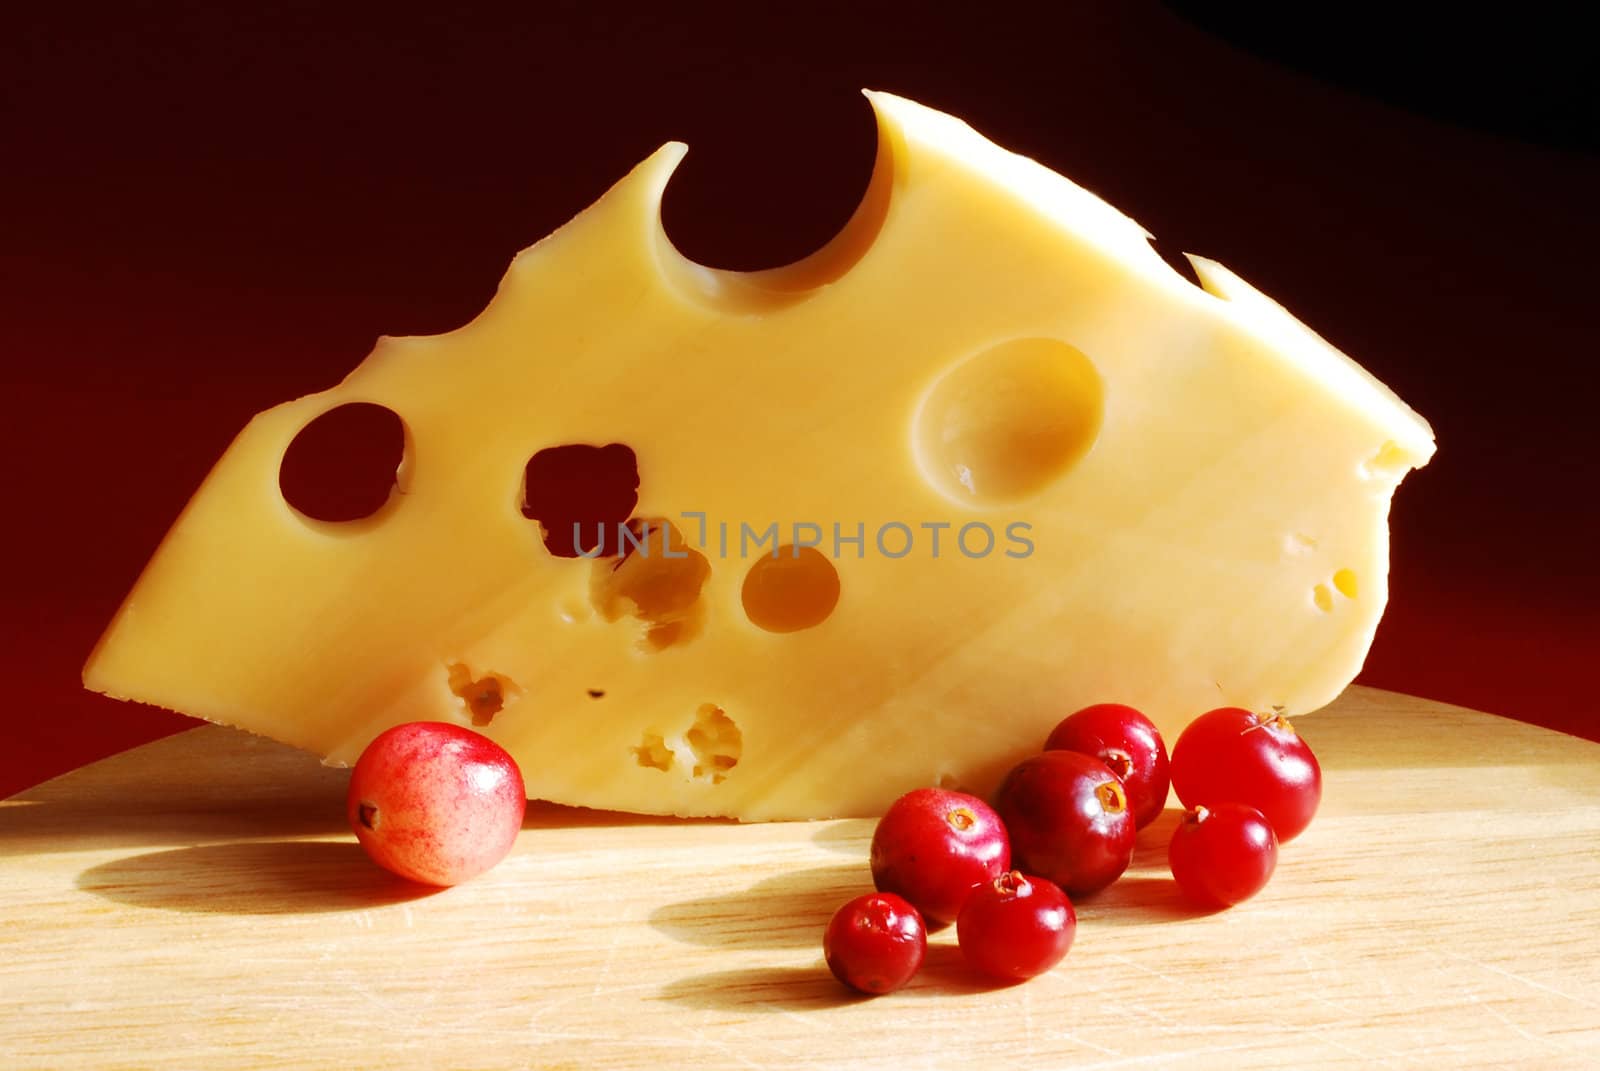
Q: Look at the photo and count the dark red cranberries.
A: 7